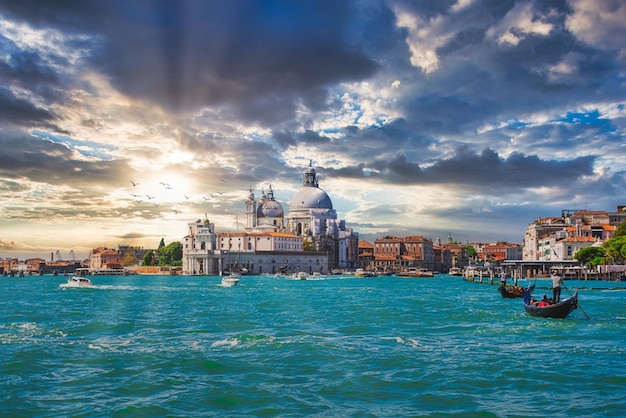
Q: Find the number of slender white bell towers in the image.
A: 2